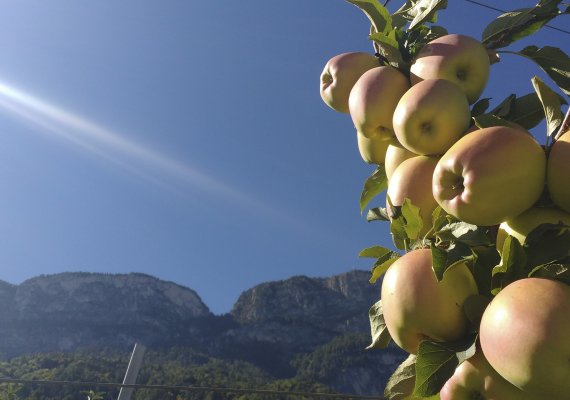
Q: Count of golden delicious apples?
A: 13